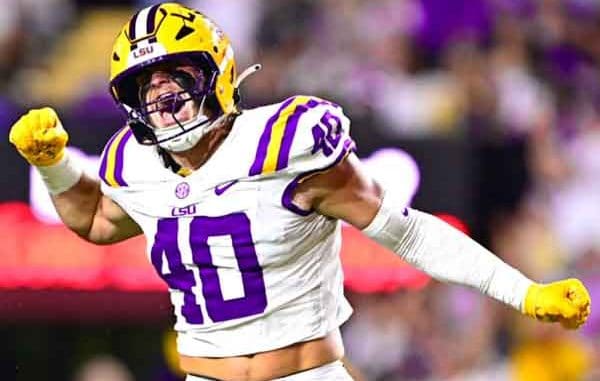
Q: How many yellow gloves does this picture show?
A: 2